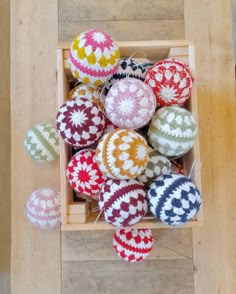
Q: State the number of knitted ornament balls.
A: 15